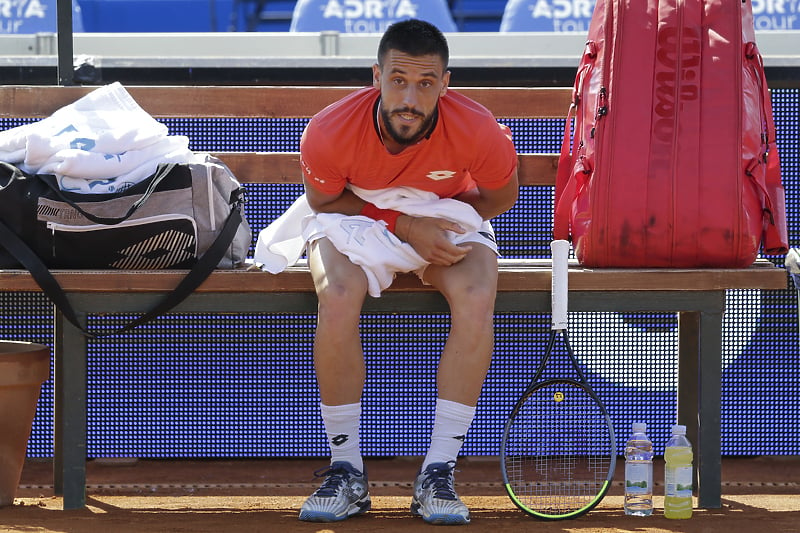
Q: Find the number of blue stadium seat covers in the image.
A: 4